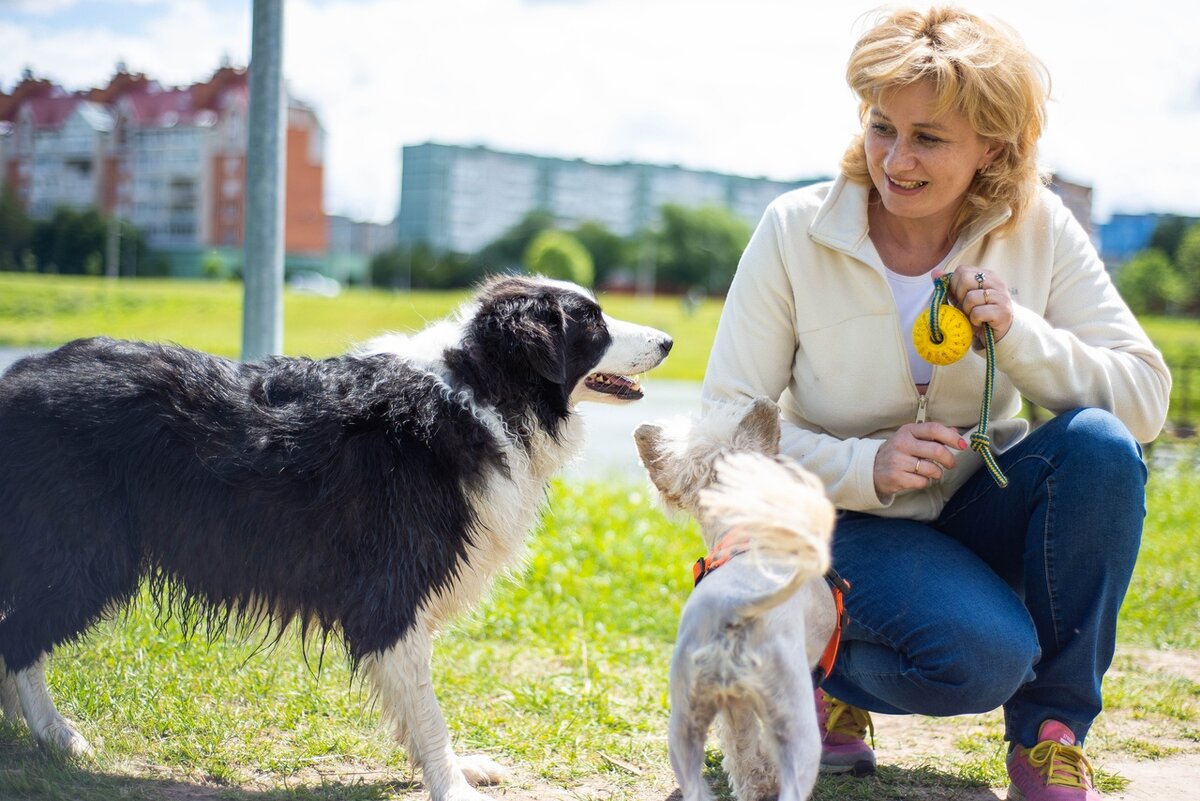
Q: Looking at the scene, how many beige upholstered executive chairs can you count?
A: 0